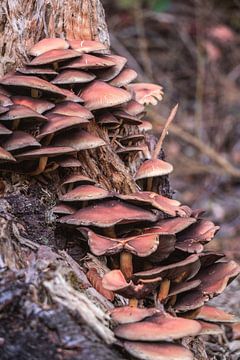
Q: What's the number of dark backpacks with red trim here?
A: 0